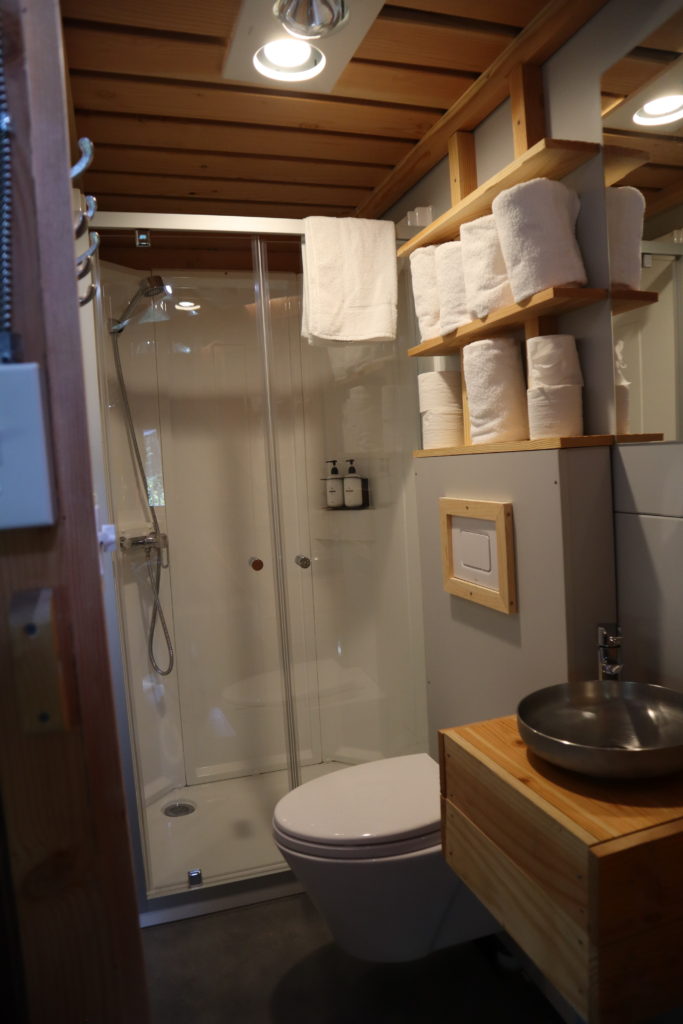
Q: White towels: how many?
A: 6